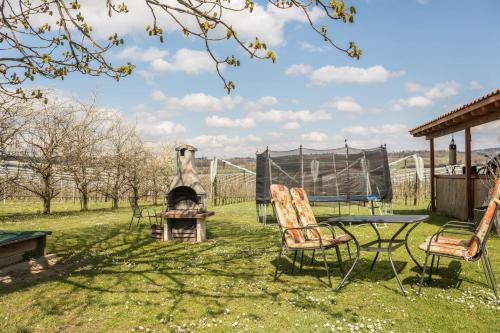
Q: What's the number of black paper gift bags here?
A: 0